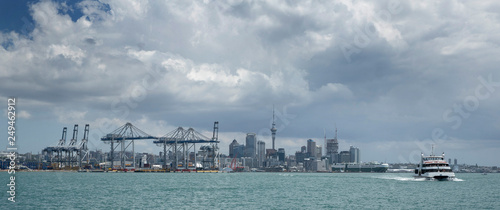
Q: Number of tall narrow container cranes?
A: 4